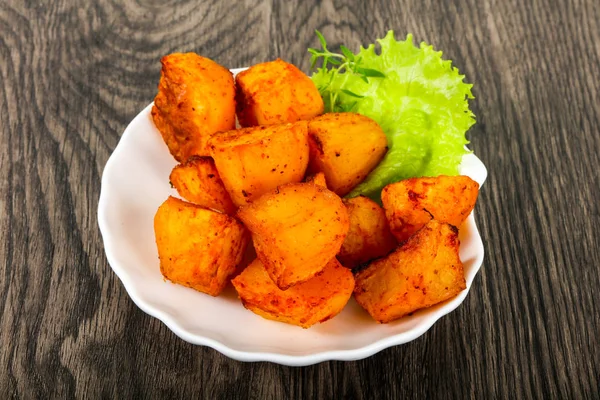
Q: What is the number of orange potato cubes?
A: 11